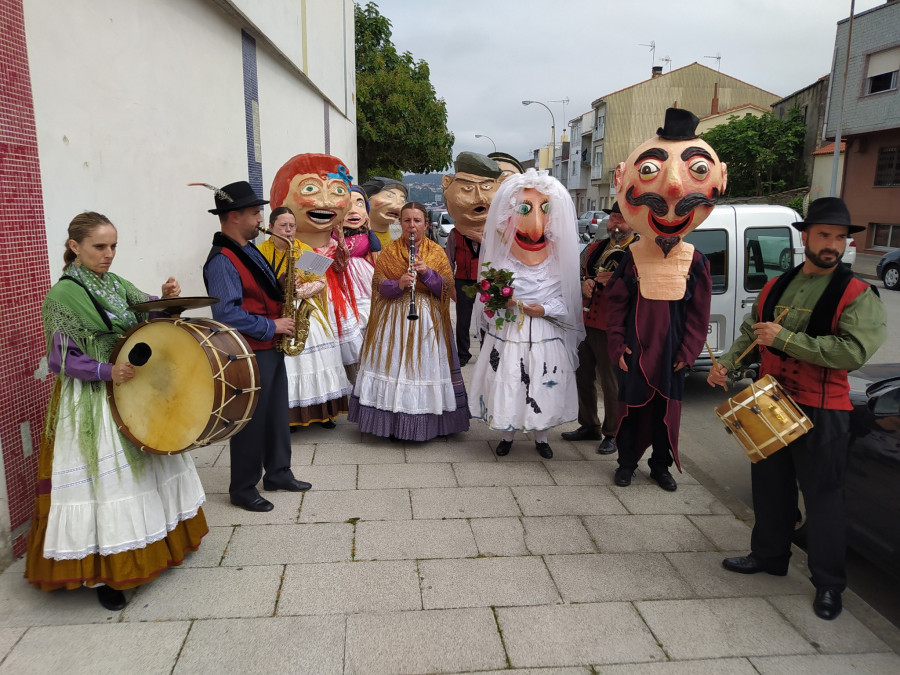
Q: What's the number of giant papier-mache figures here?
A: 7